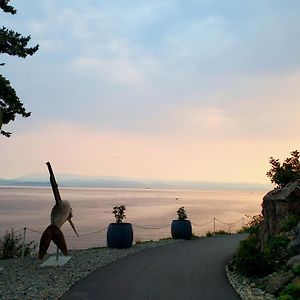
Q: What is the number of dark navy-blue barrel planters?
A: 2